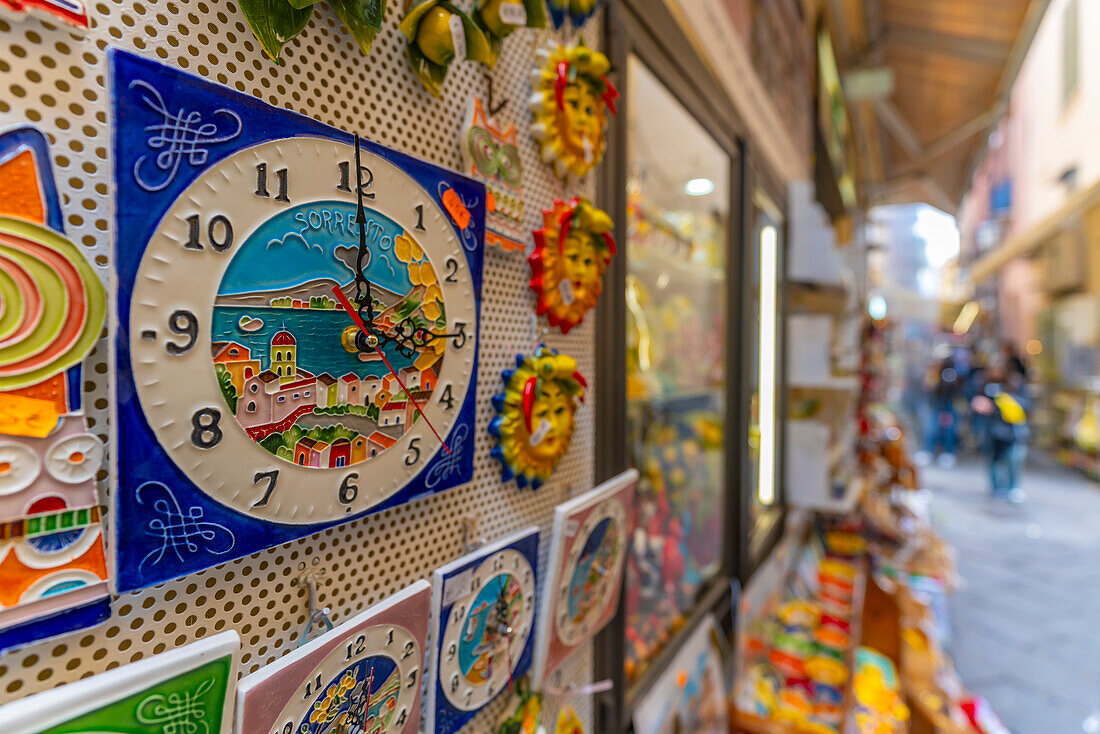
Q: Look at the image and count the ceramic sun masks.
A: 3